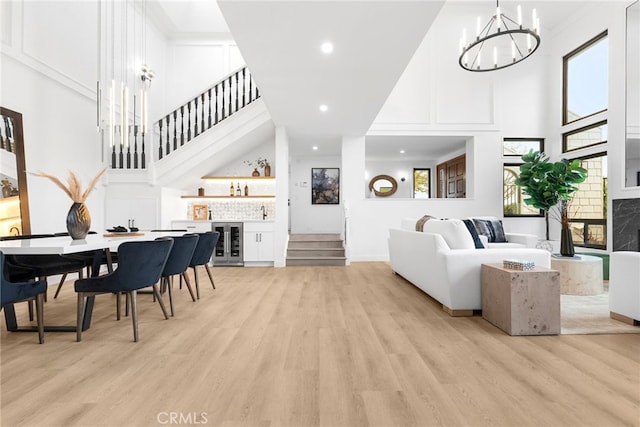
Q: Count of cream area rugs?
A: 1